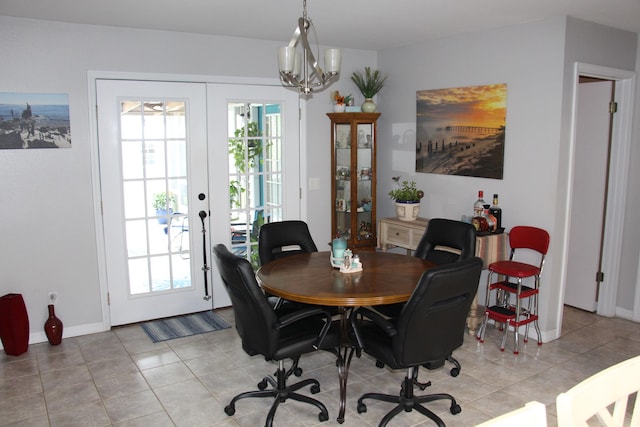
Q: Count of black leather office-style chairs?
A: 4